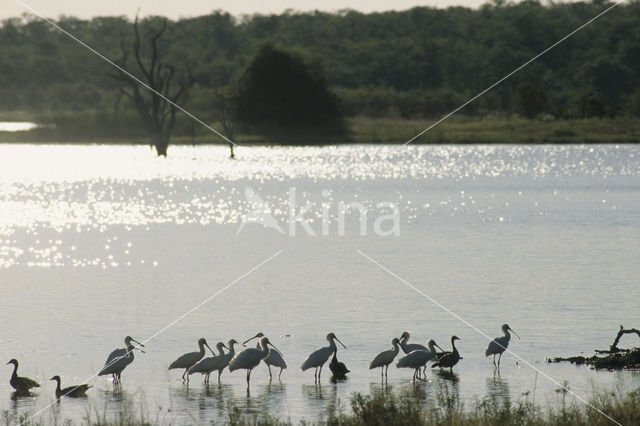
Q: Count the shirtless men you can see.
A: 0